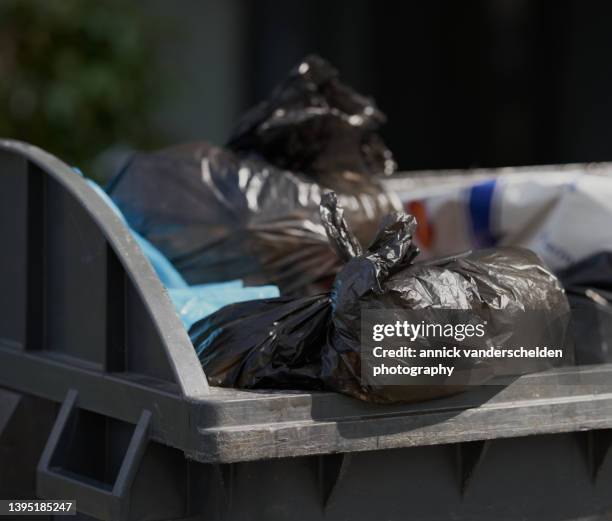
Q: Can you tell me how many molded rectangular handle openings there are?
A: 1